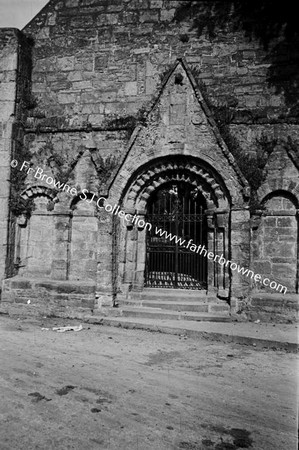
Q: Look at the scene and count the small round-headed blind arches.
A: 3